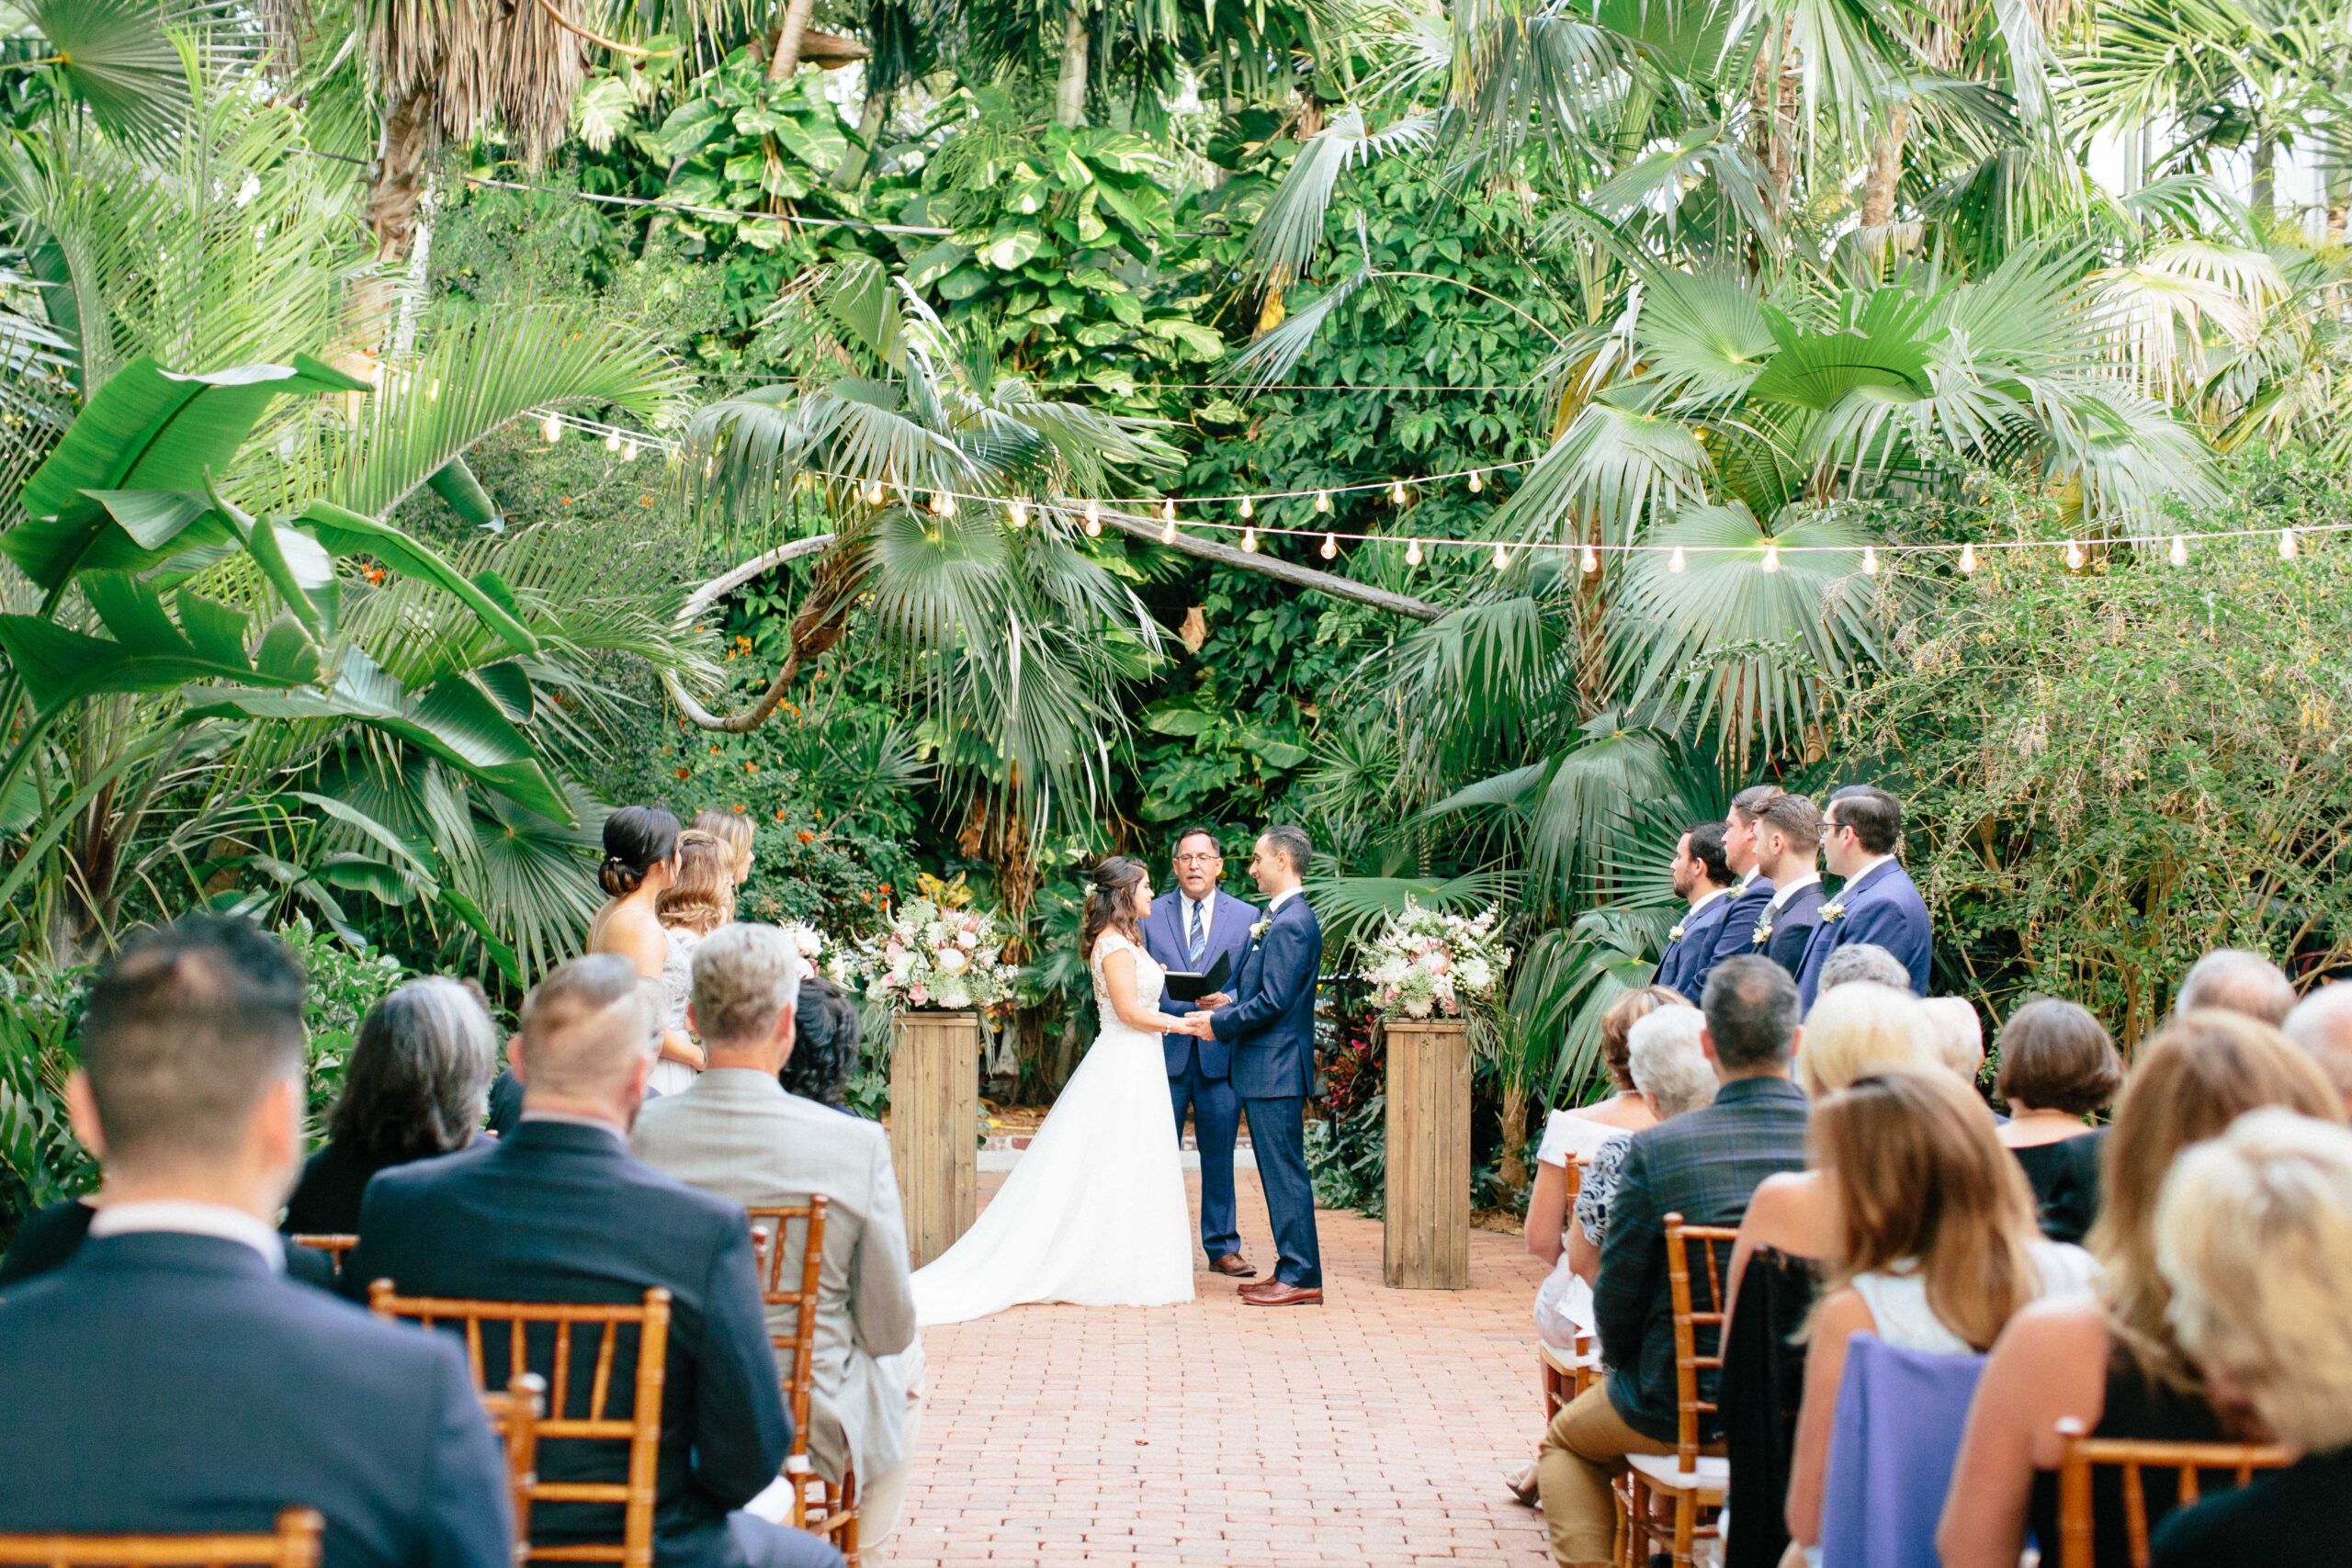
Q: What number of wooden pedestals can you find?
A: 2